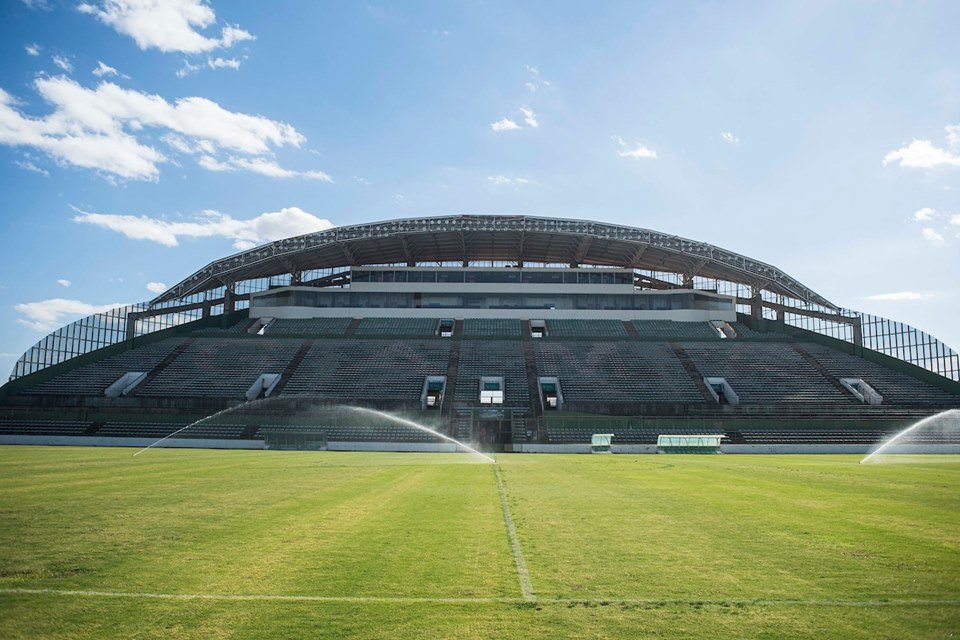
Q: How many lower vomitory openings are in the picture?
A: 7